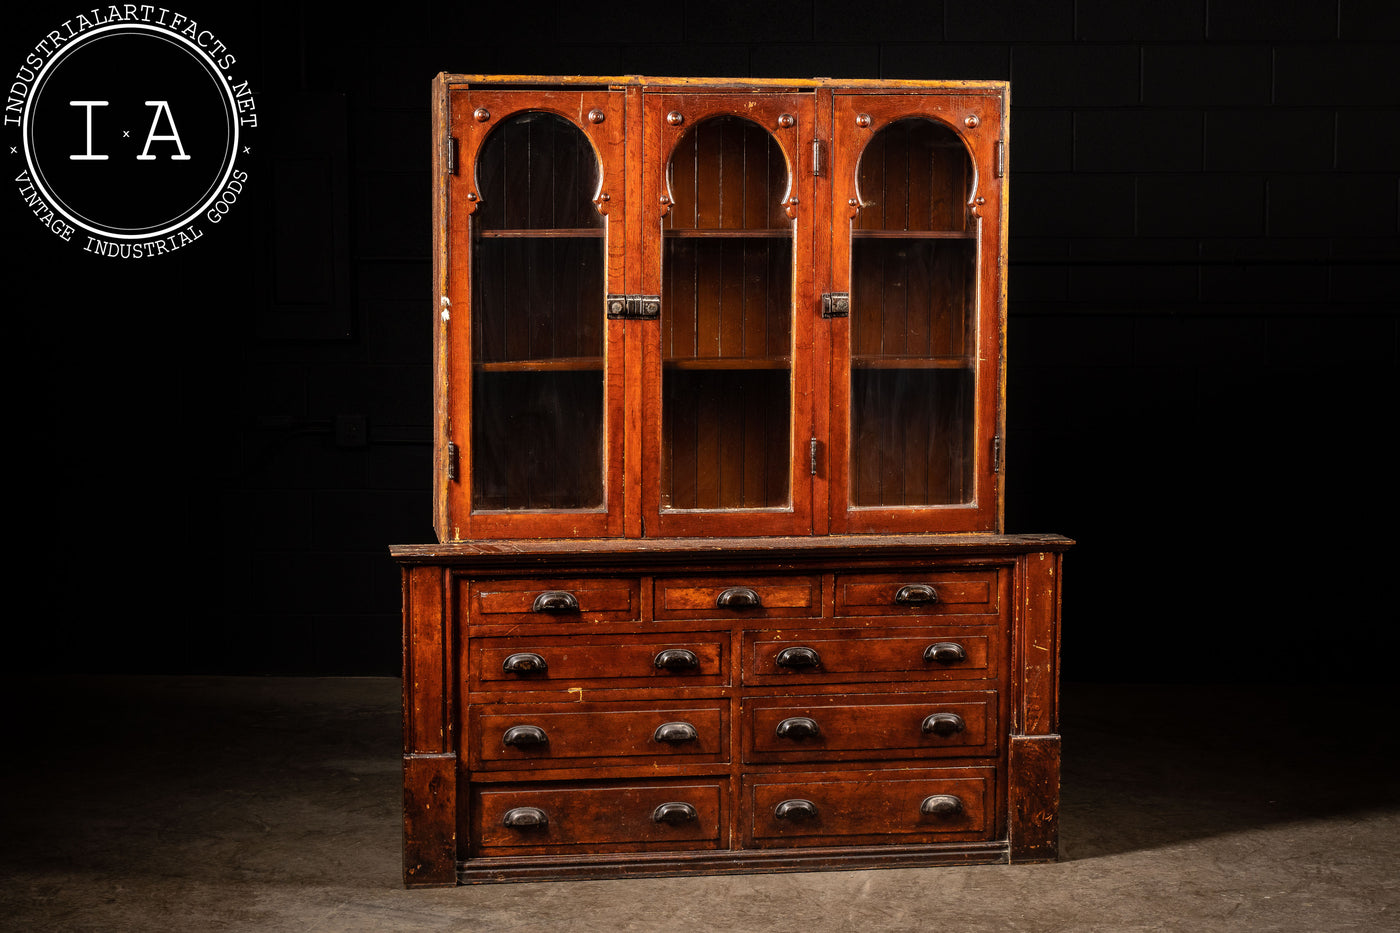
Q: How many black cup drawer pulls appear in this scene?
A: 15